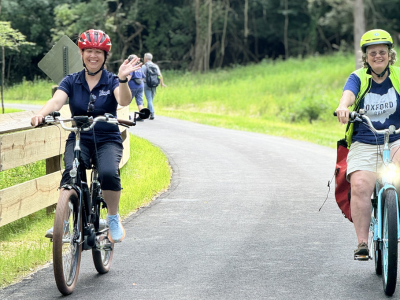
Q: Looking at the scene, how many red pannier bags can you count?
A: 1